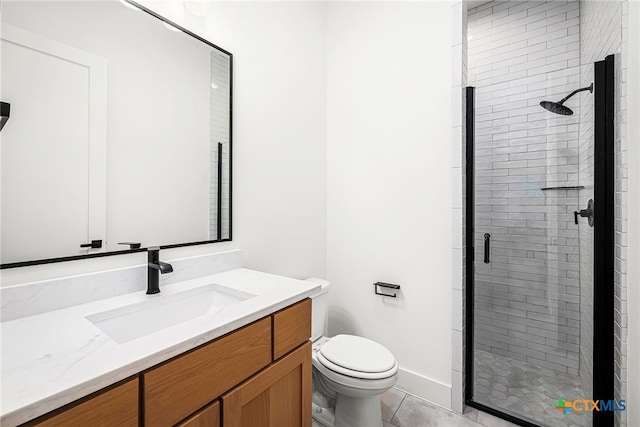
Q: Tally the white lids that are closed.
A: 1